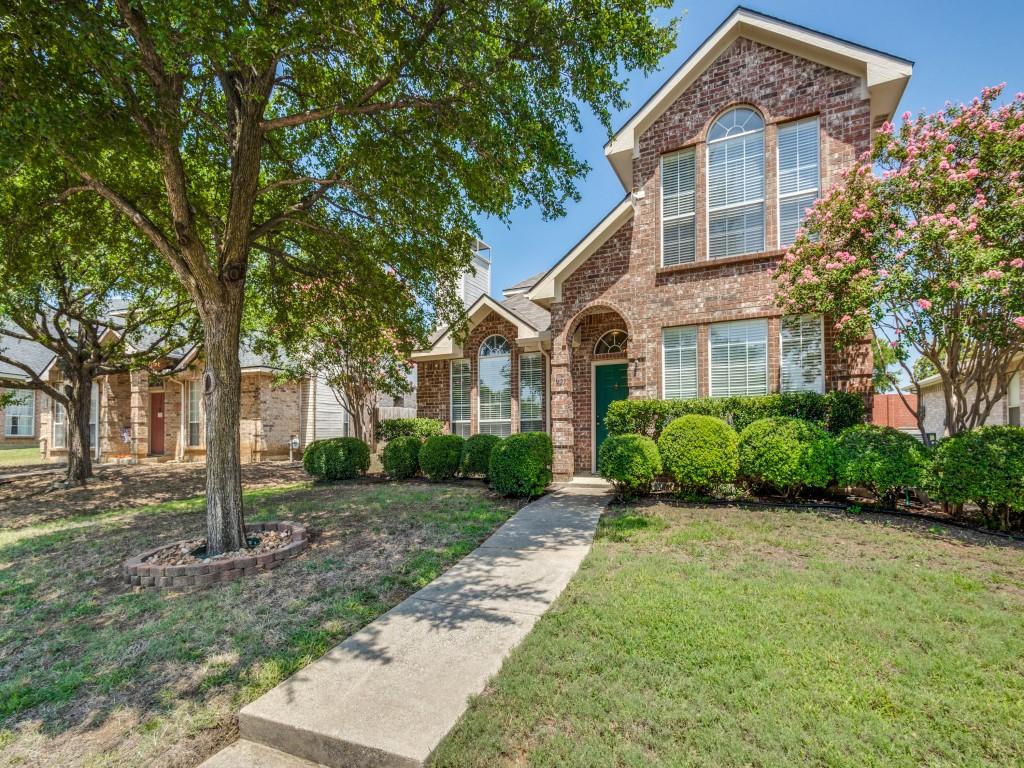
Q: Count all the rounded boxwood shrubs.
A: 10